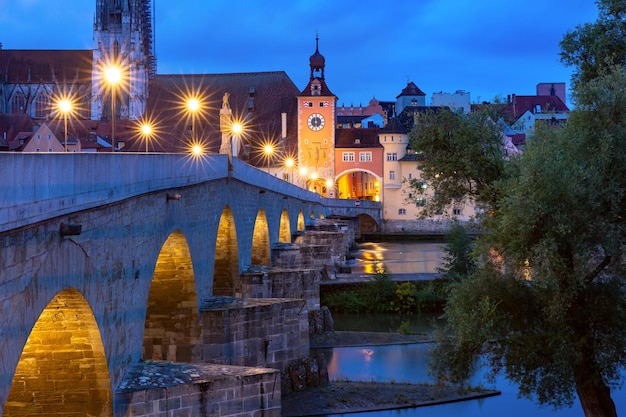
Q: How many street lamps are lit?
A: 11